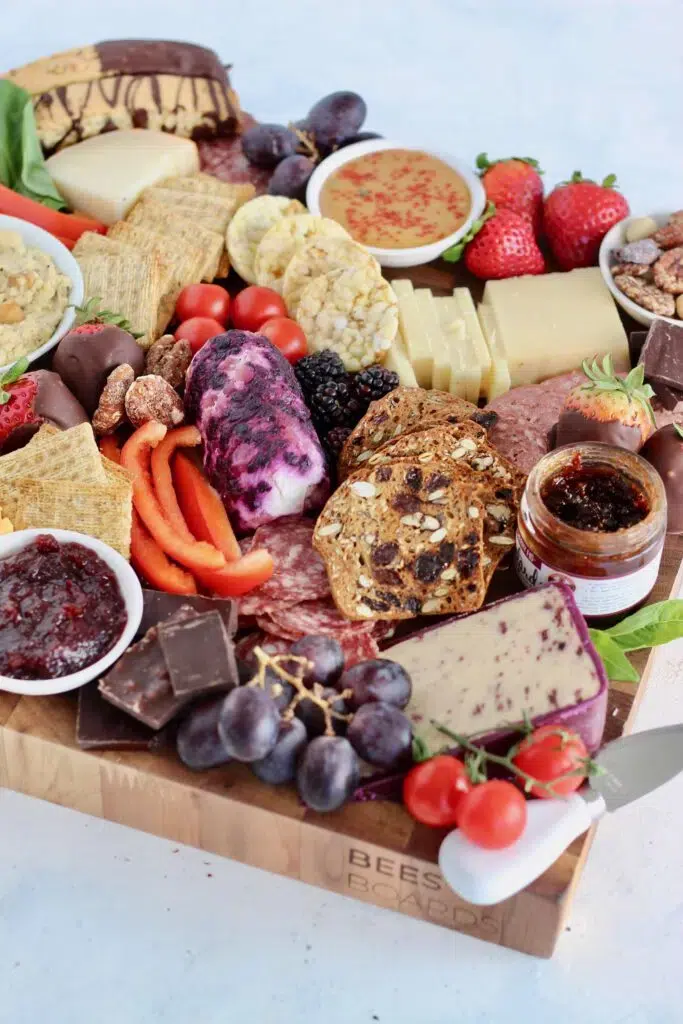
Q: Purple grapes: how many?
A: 14